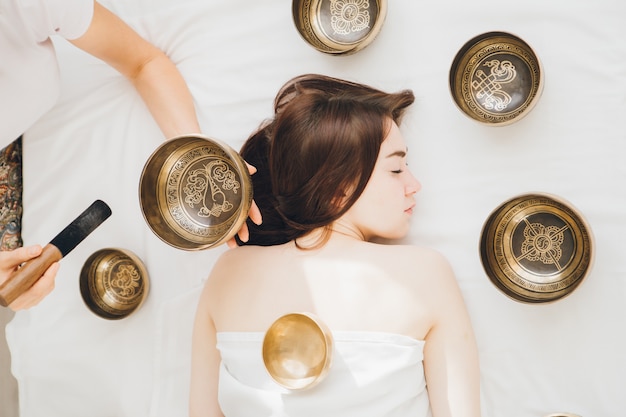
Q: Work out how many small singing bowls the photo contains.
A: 2